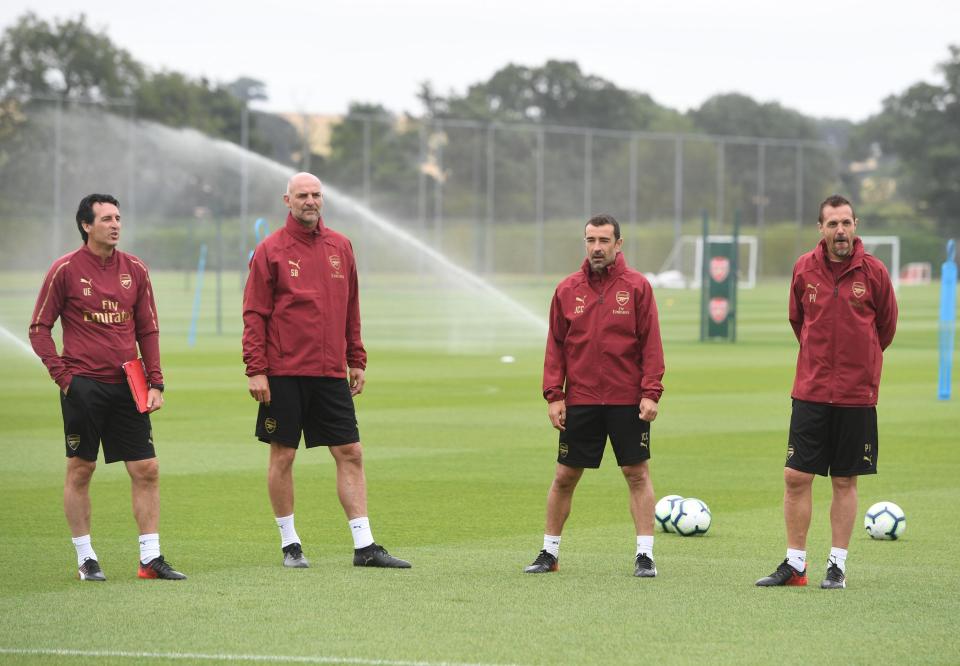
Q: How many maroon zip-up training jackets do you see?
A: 3